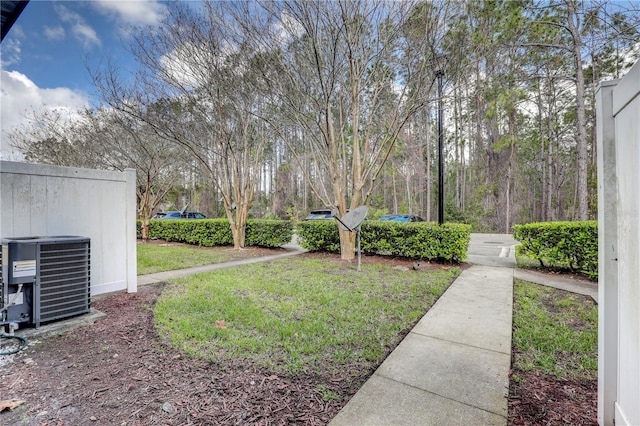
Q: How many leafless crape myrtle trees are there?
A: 3